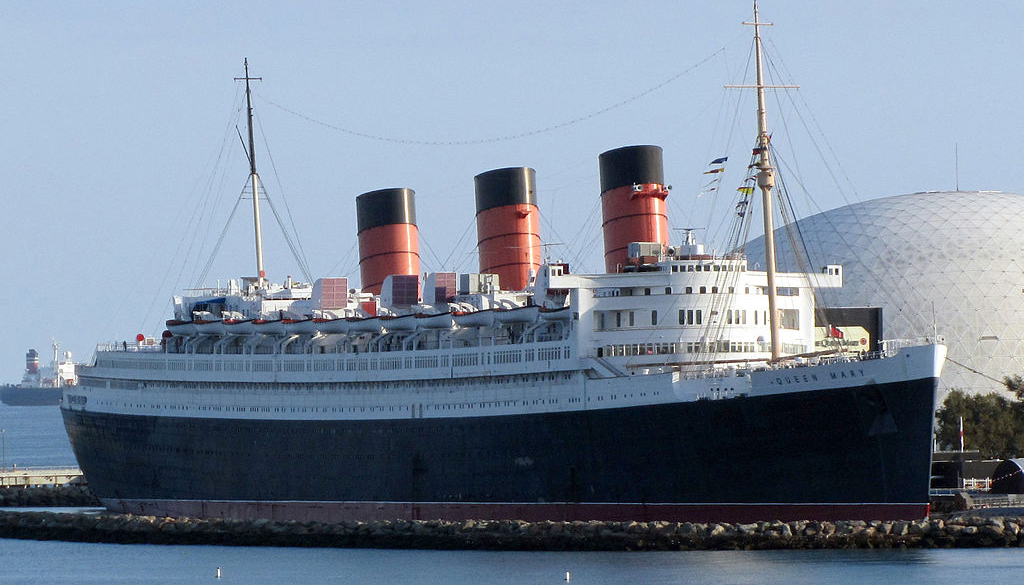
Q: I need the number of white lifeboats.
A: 12